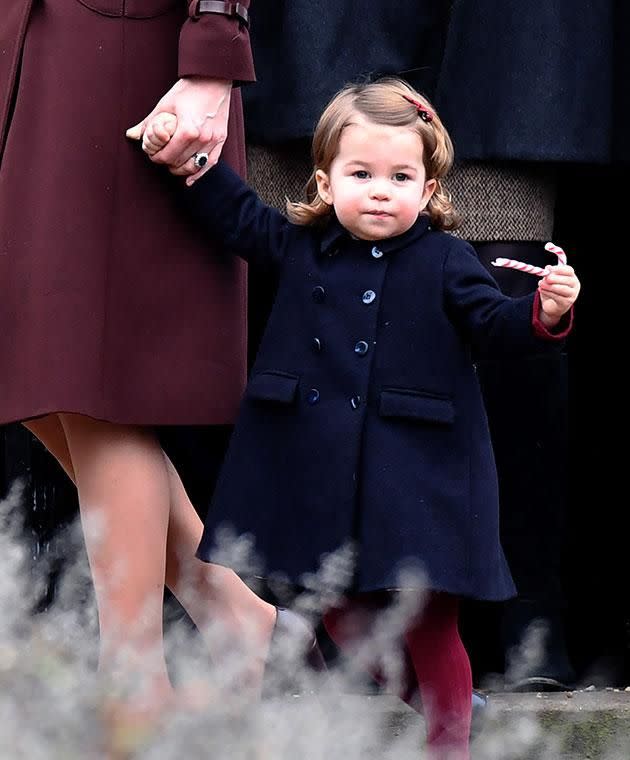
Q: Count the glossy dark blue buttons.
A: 7